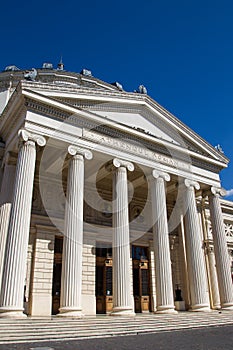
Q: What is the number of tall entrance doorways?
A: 3